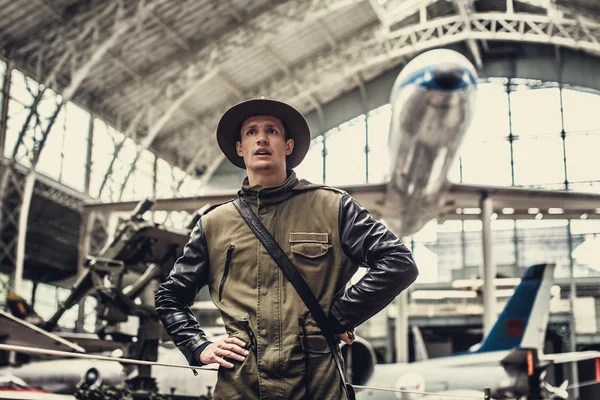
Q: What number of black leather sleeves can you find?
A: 2